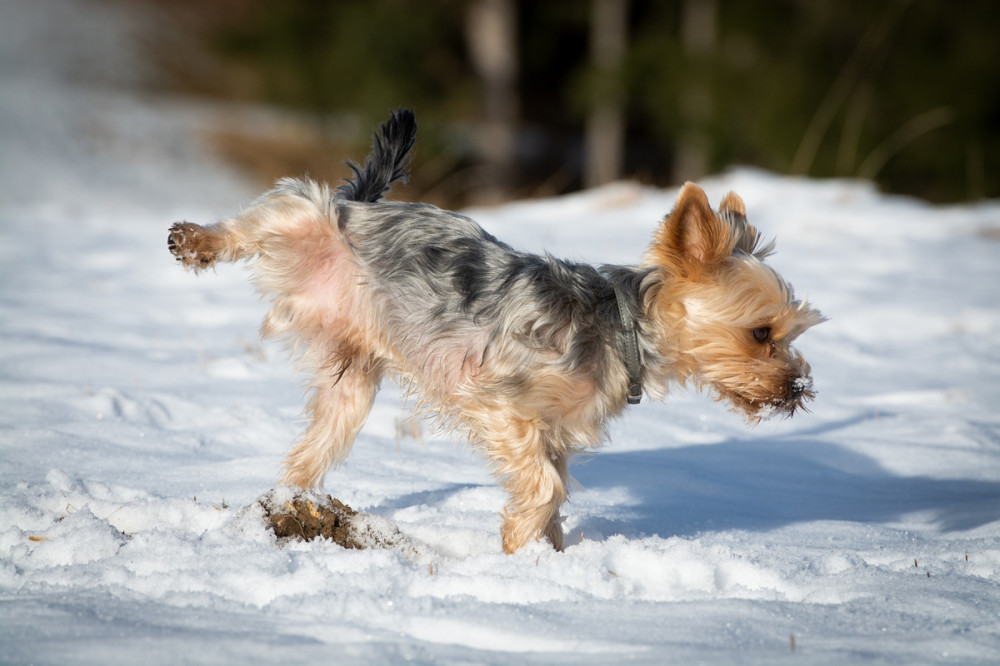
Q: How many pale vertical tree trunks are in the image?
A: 3